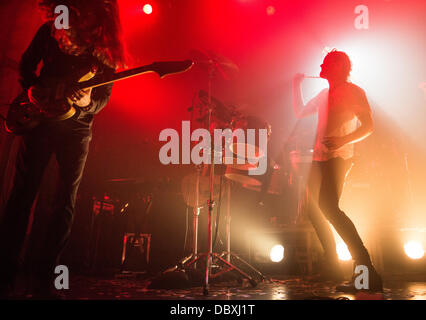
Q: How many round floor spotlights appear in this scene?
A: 3